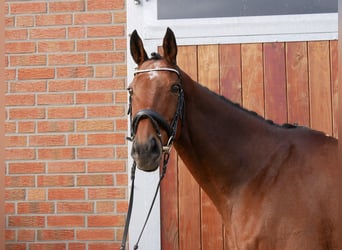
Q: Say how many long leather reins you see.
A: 2